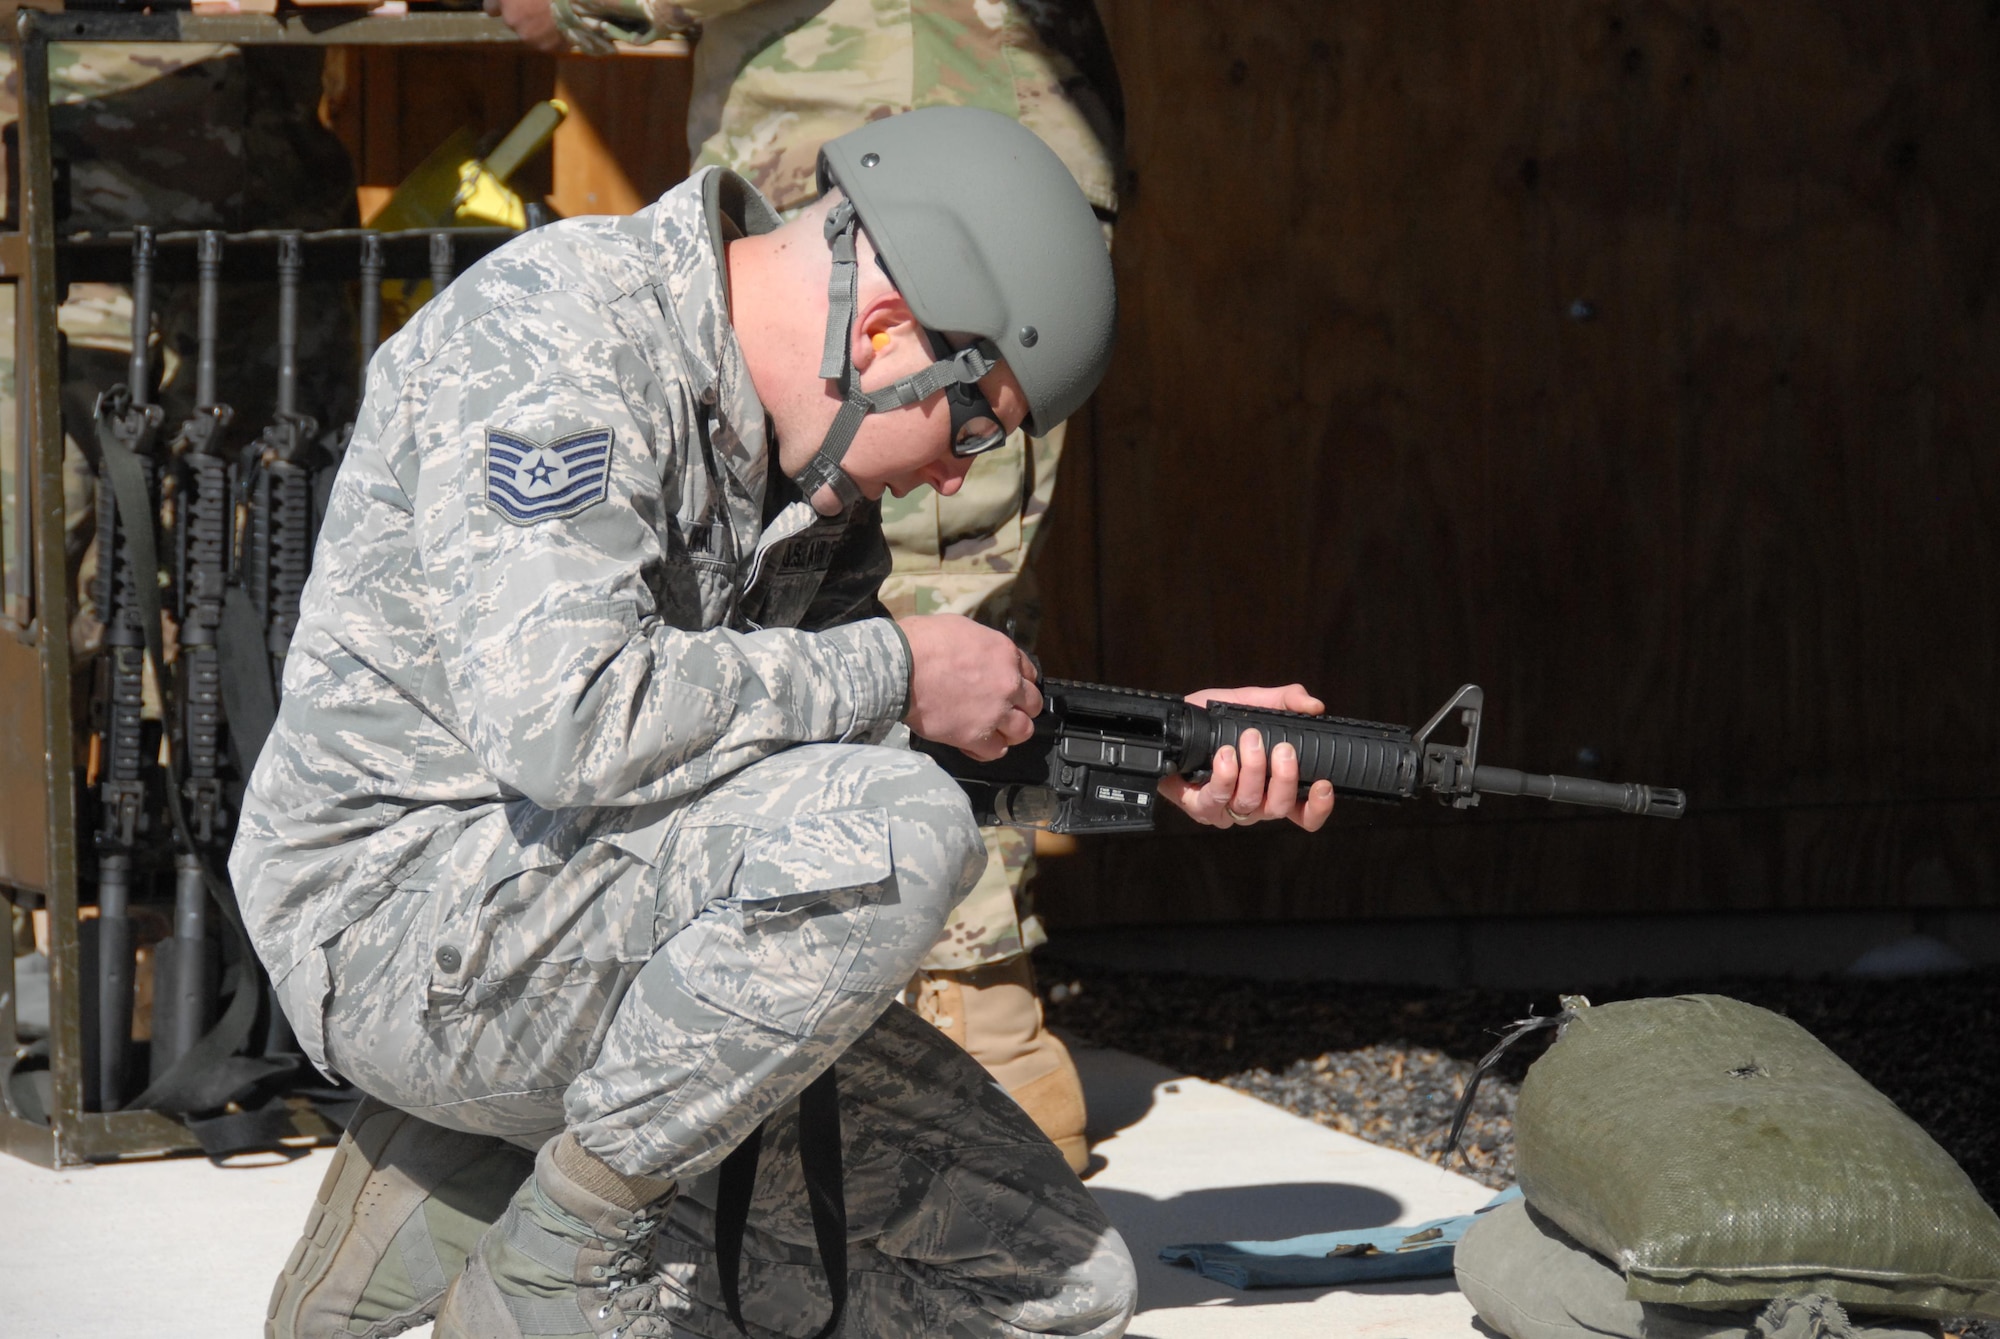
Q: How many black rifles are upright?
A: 5